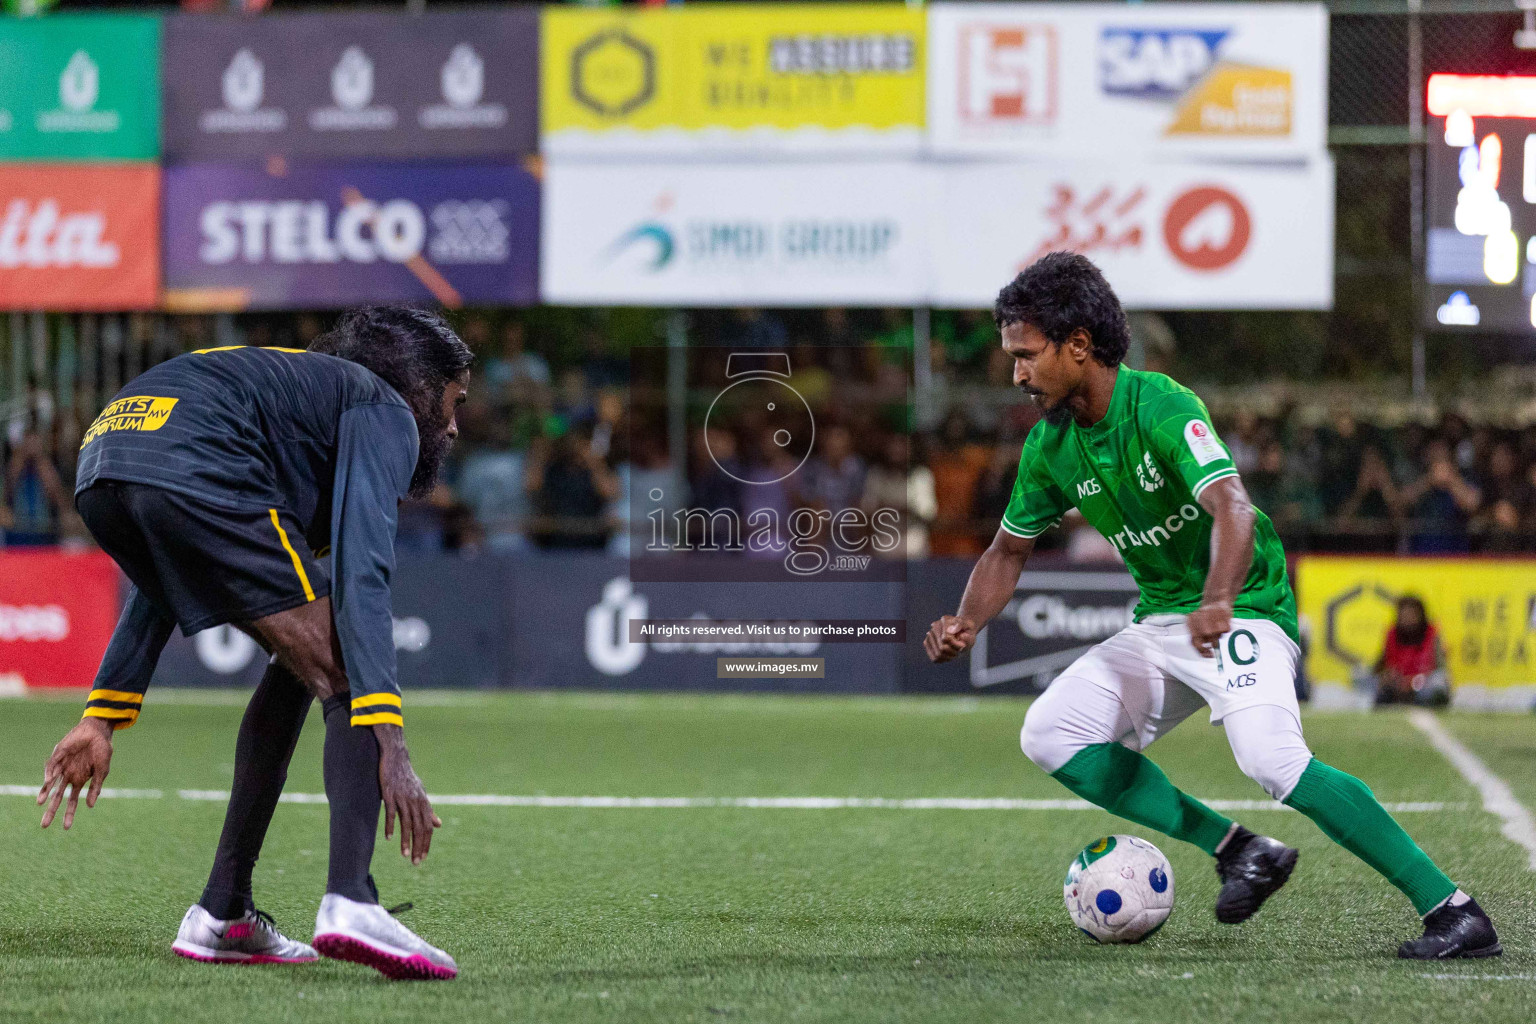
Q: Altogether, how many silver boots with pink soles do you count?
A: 2